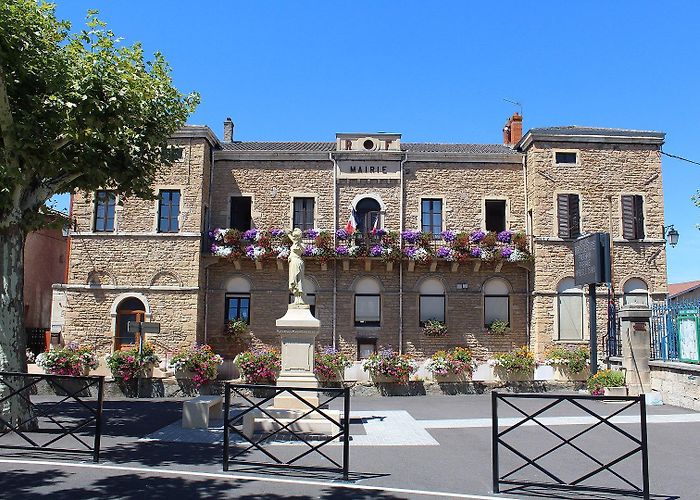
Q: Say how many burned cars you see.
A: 0